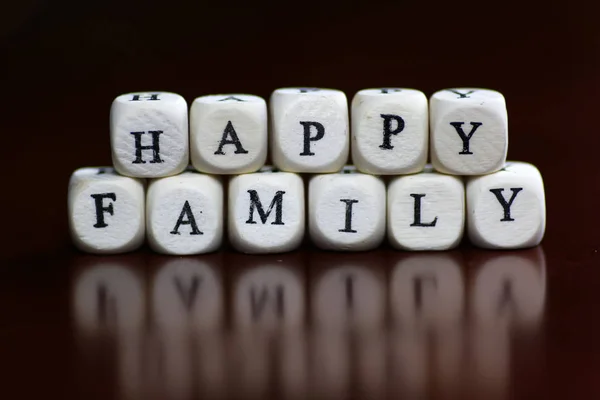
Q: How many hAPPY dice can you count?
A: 5